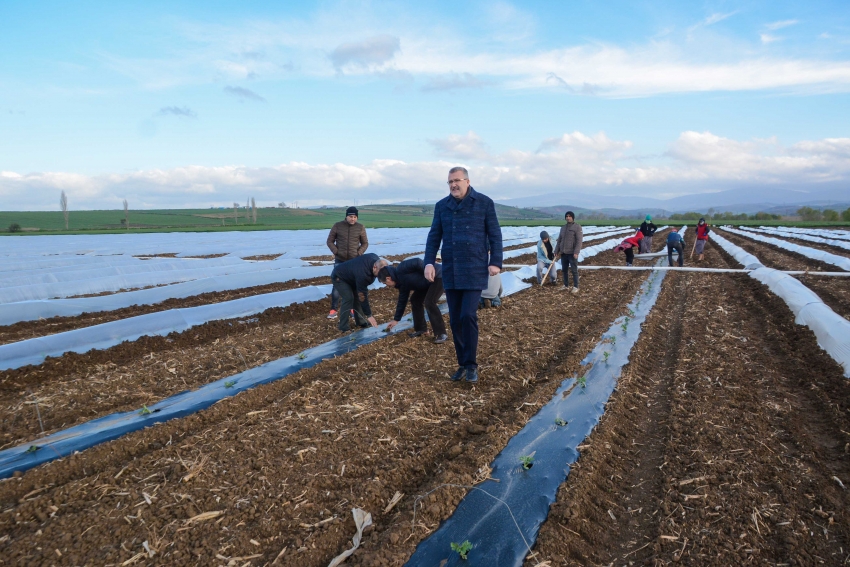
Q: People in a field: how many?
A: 11